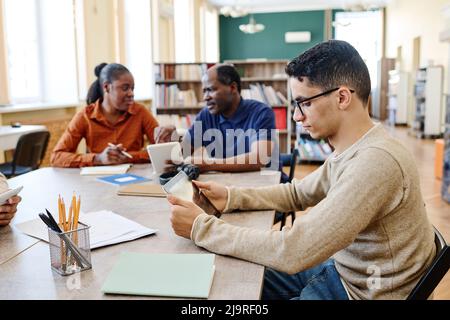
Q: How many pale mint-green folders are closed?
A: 1